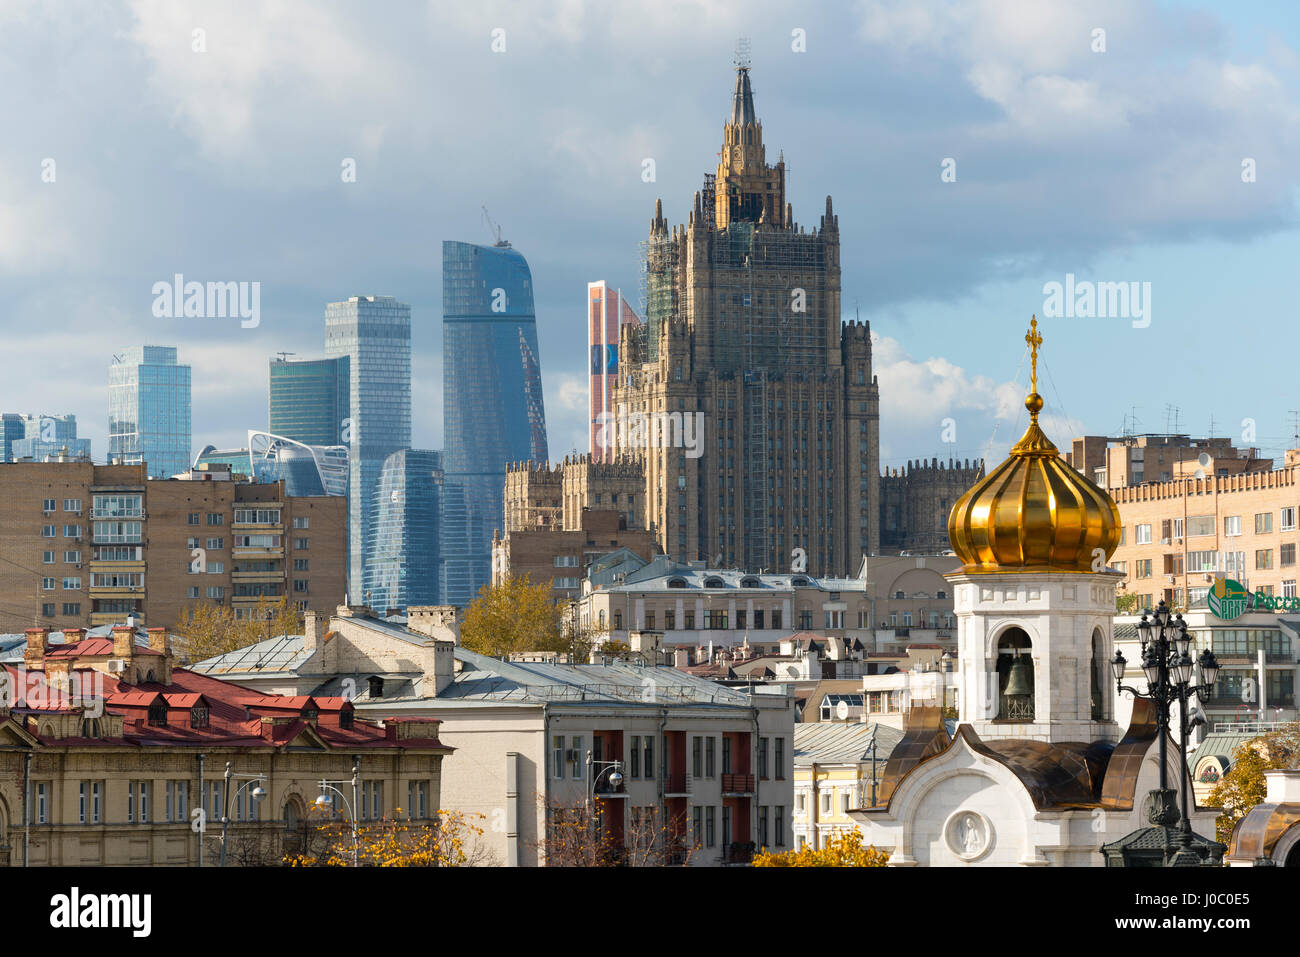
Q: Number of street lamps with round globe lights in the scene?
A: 3